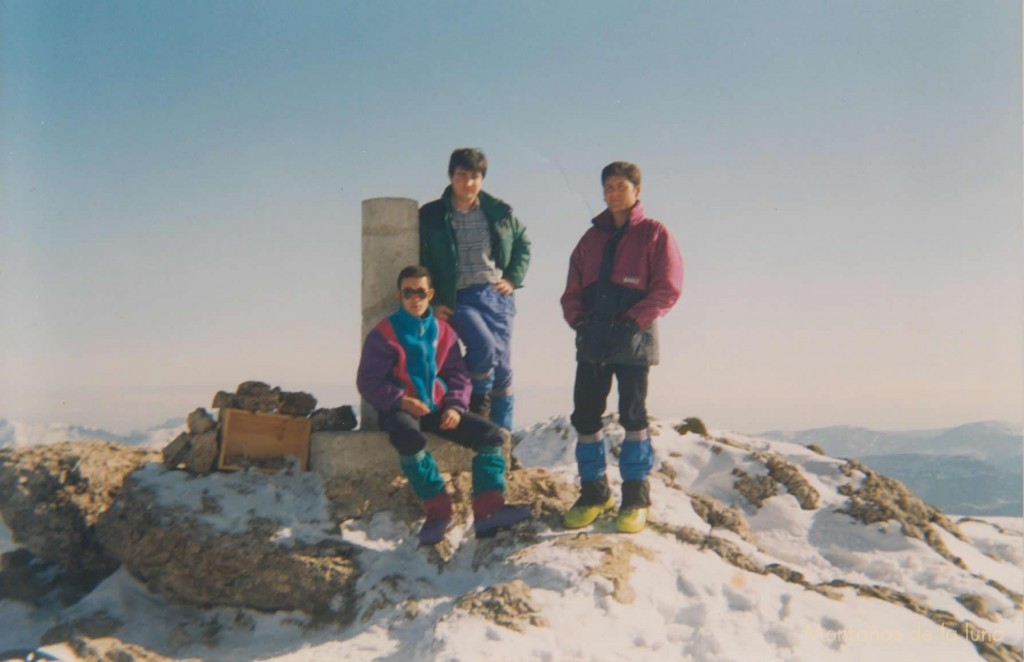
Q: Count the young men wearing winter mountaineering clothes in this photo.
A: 3